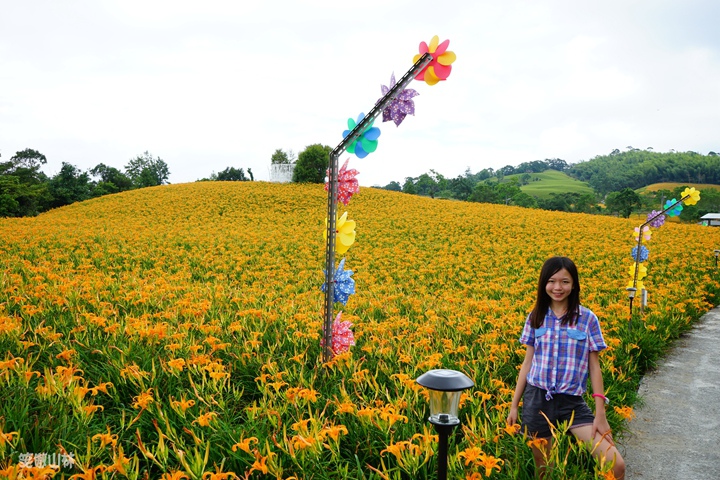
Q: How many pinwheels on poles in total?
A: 14